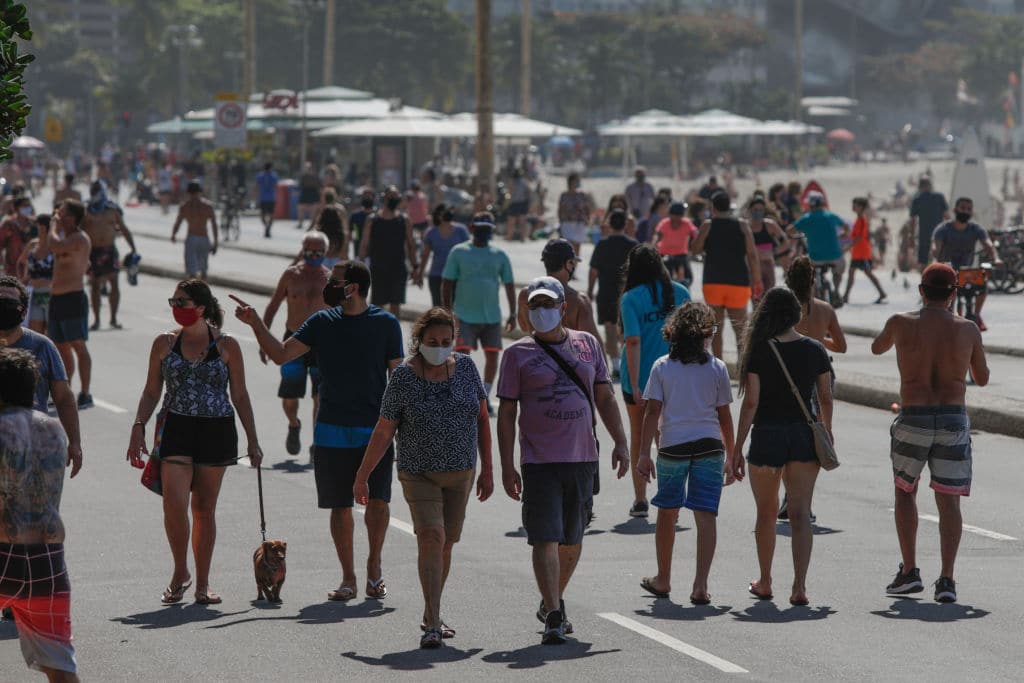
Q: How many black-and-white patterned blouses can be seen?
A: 2